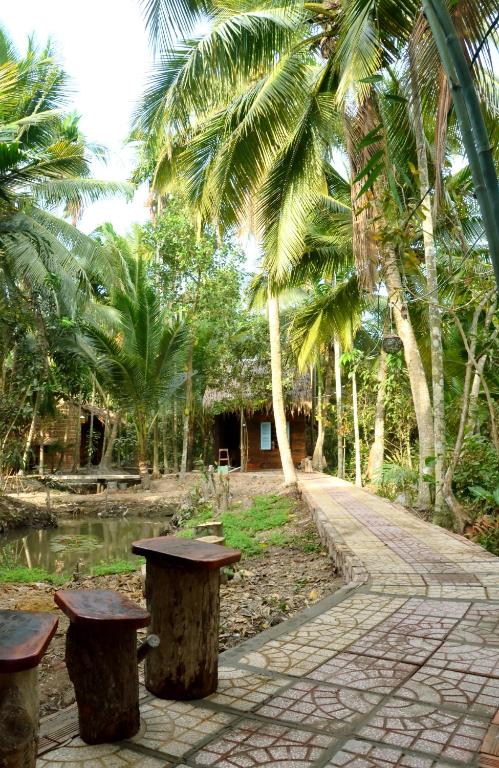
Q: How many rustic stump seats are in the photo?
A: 3